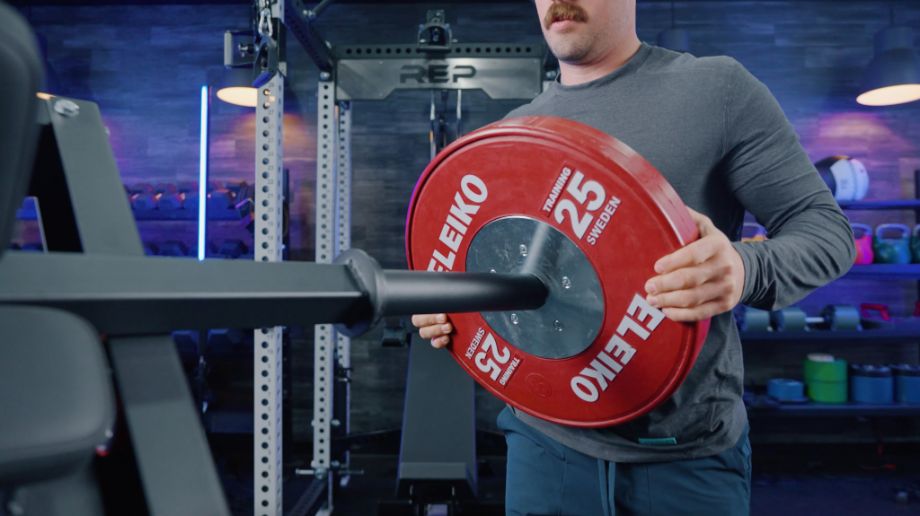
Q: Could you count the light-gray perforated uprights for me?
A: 3